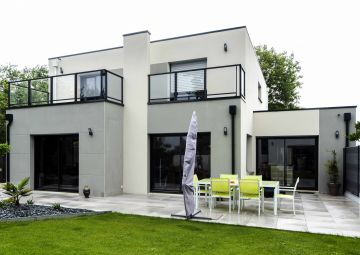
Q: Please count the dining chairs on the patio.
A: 6